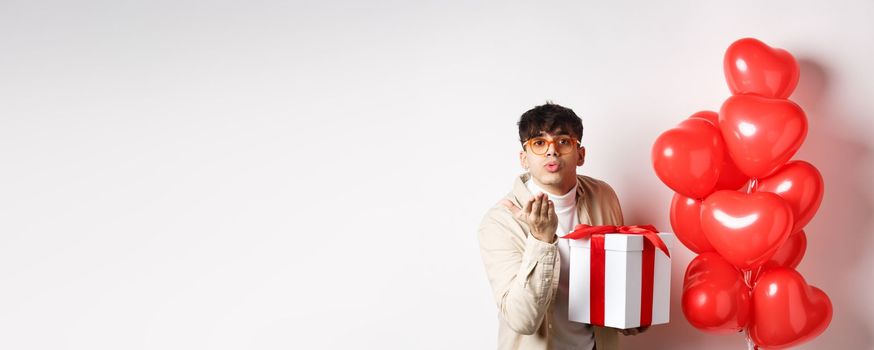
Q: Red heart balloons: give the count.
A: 10